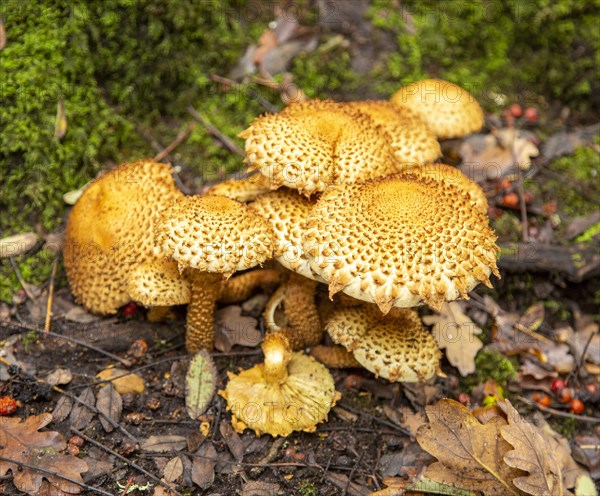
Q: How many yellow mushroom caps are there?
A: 12